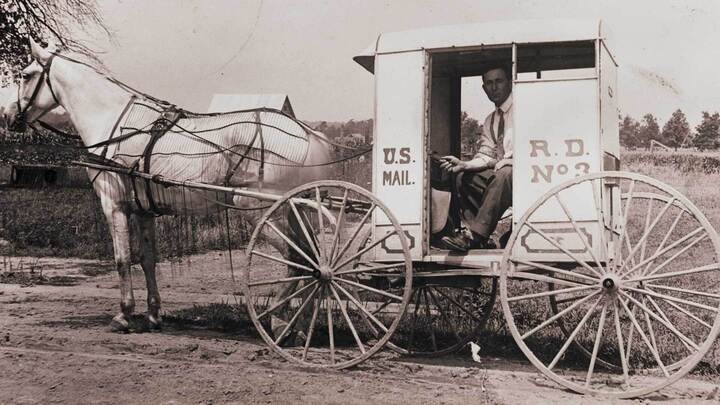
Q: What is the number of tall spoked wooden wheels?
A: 4